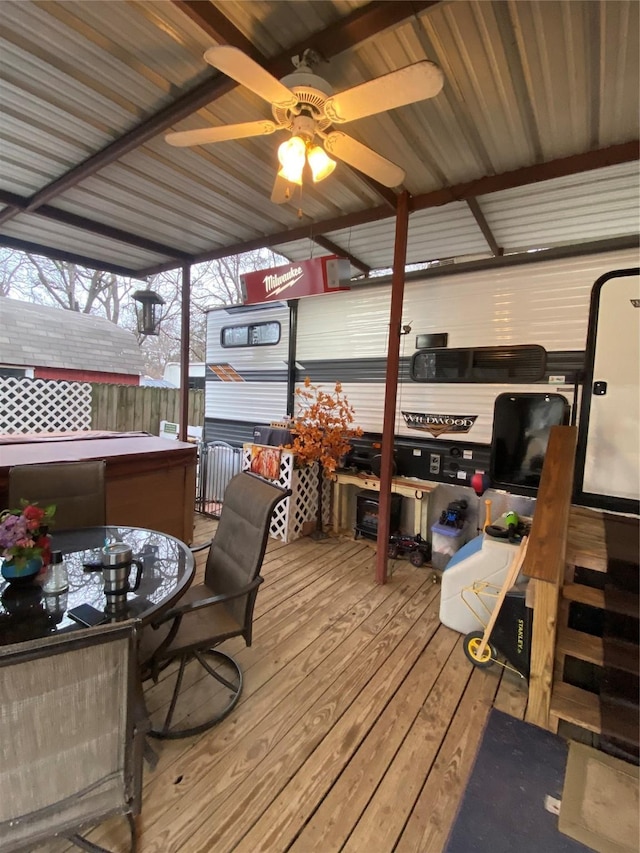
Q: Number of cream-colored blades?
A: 5